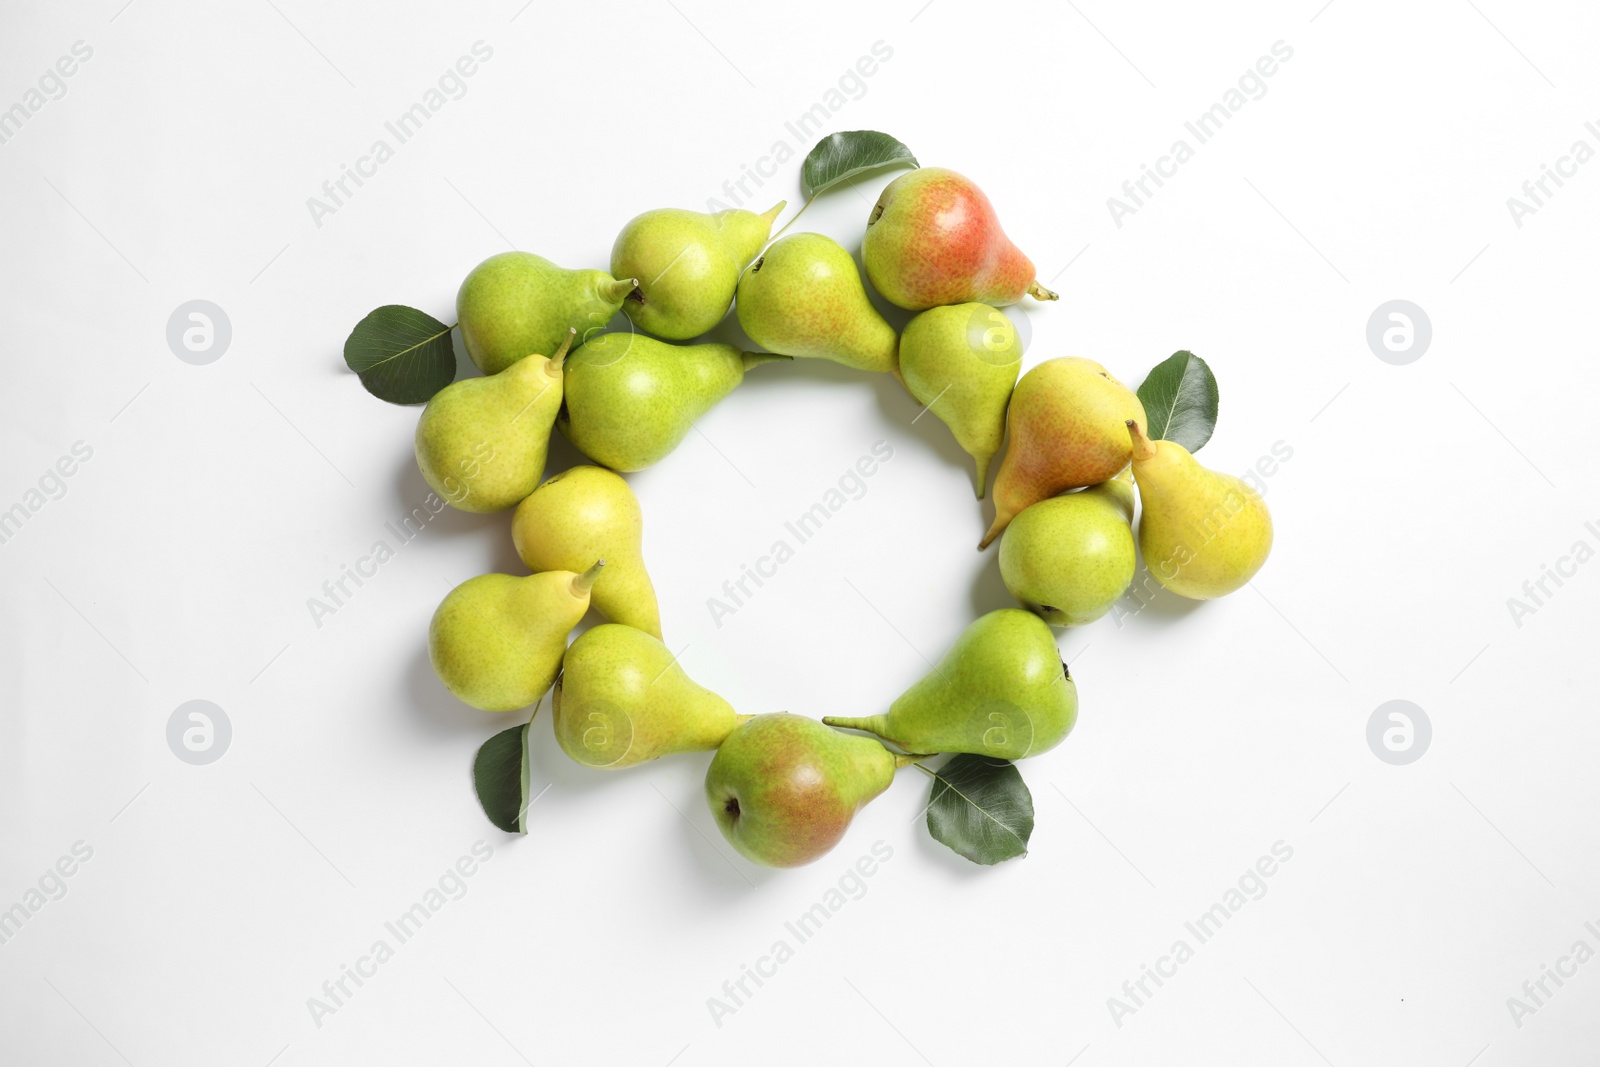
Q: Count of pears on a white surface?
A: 15